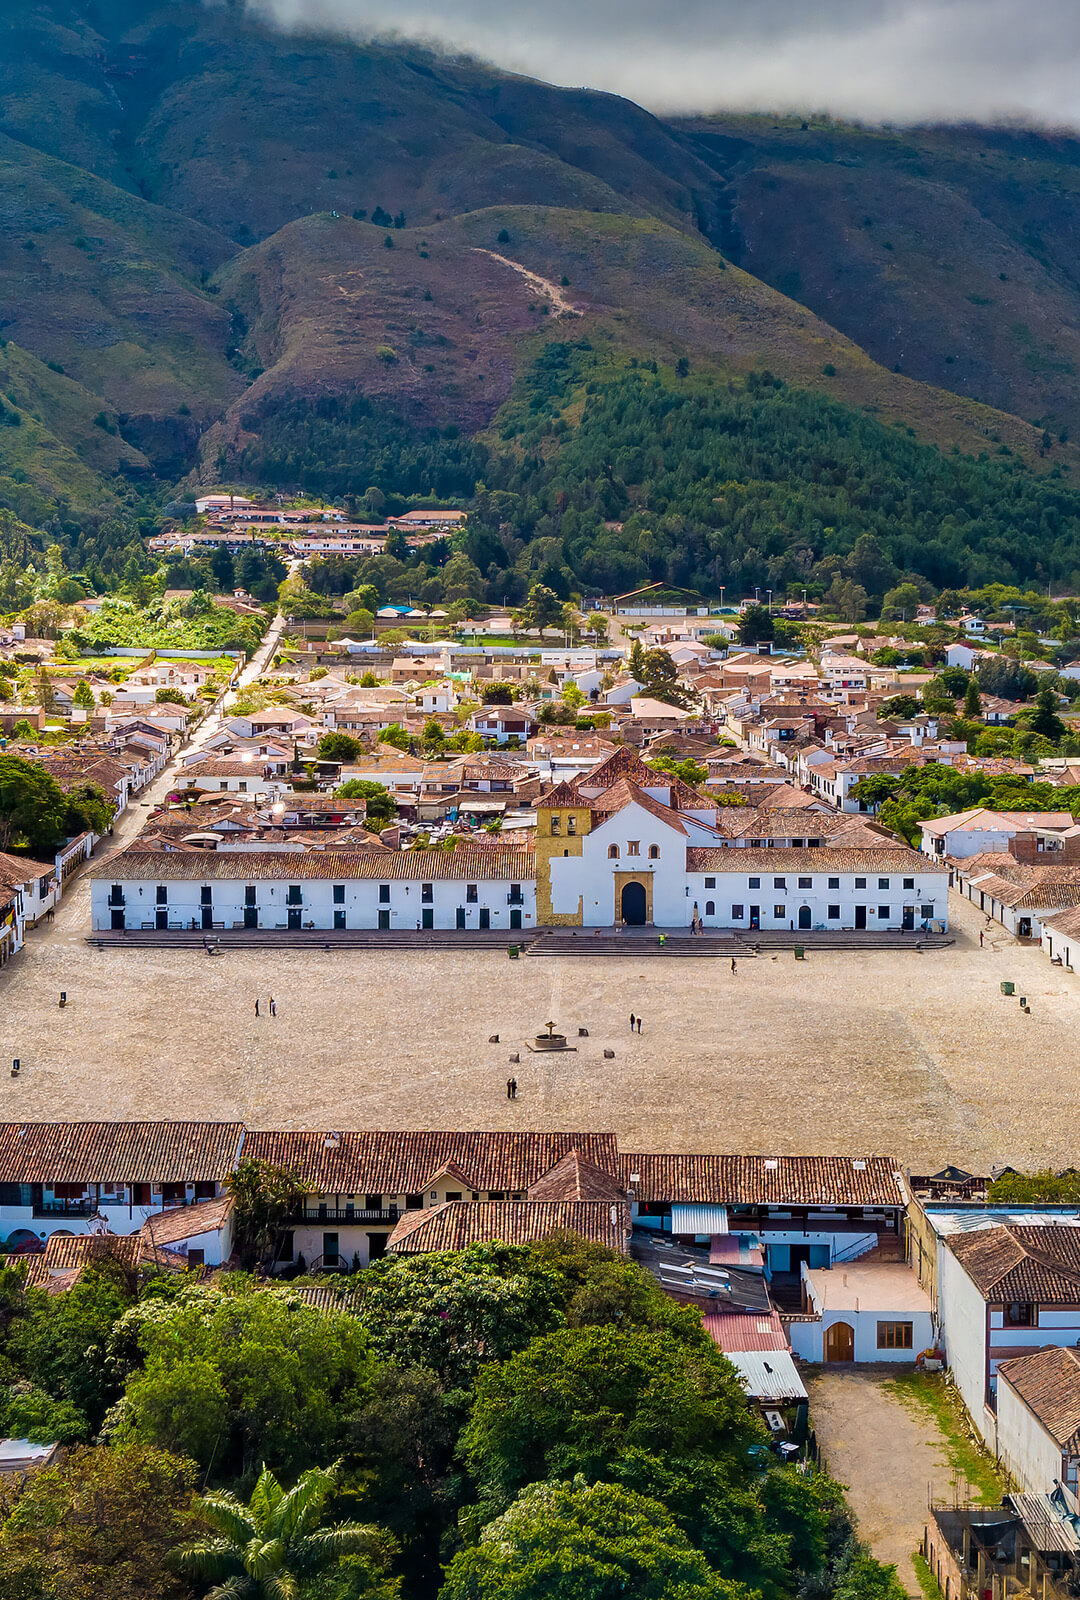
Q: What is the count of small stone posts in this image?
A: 4